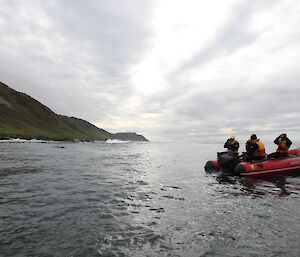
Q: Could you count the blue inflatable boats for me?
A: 0